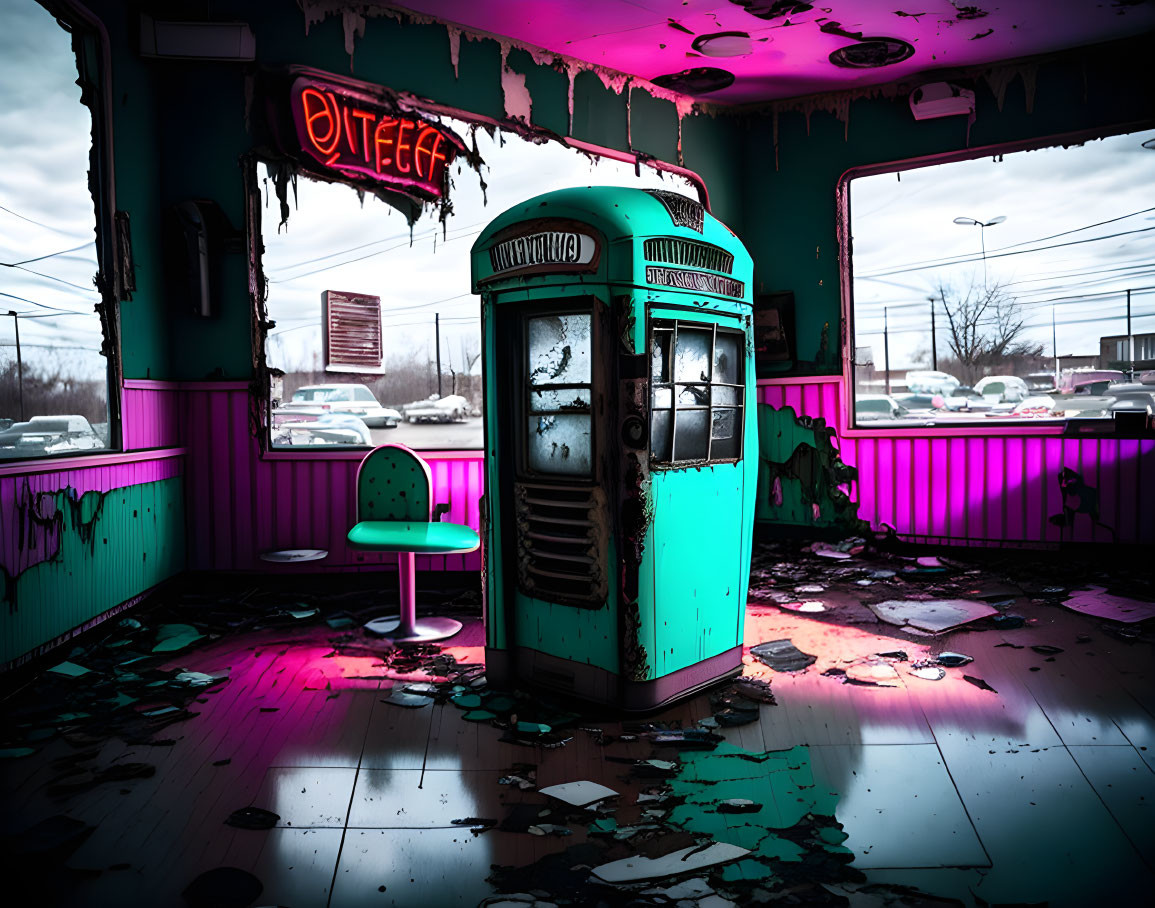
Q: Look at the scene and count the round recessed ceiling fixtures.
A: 3